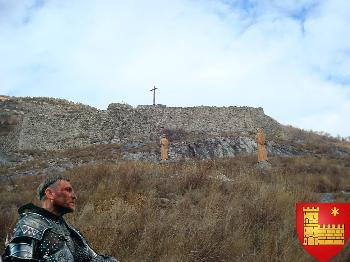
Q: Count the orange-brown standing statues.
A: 2